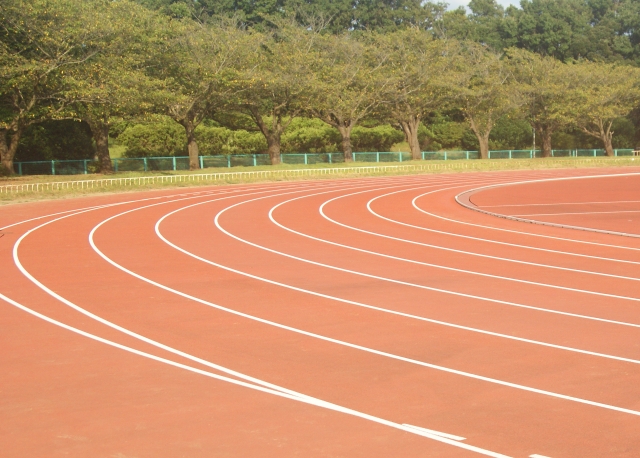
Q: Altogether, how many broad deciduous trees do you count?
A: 9